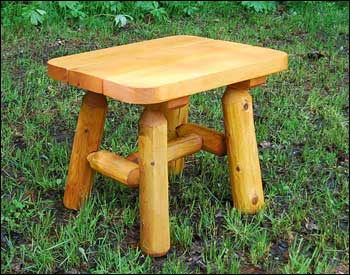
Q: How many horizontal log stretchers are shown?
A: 3